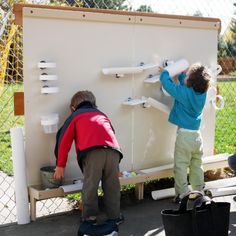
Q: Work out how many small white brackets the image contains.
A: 3